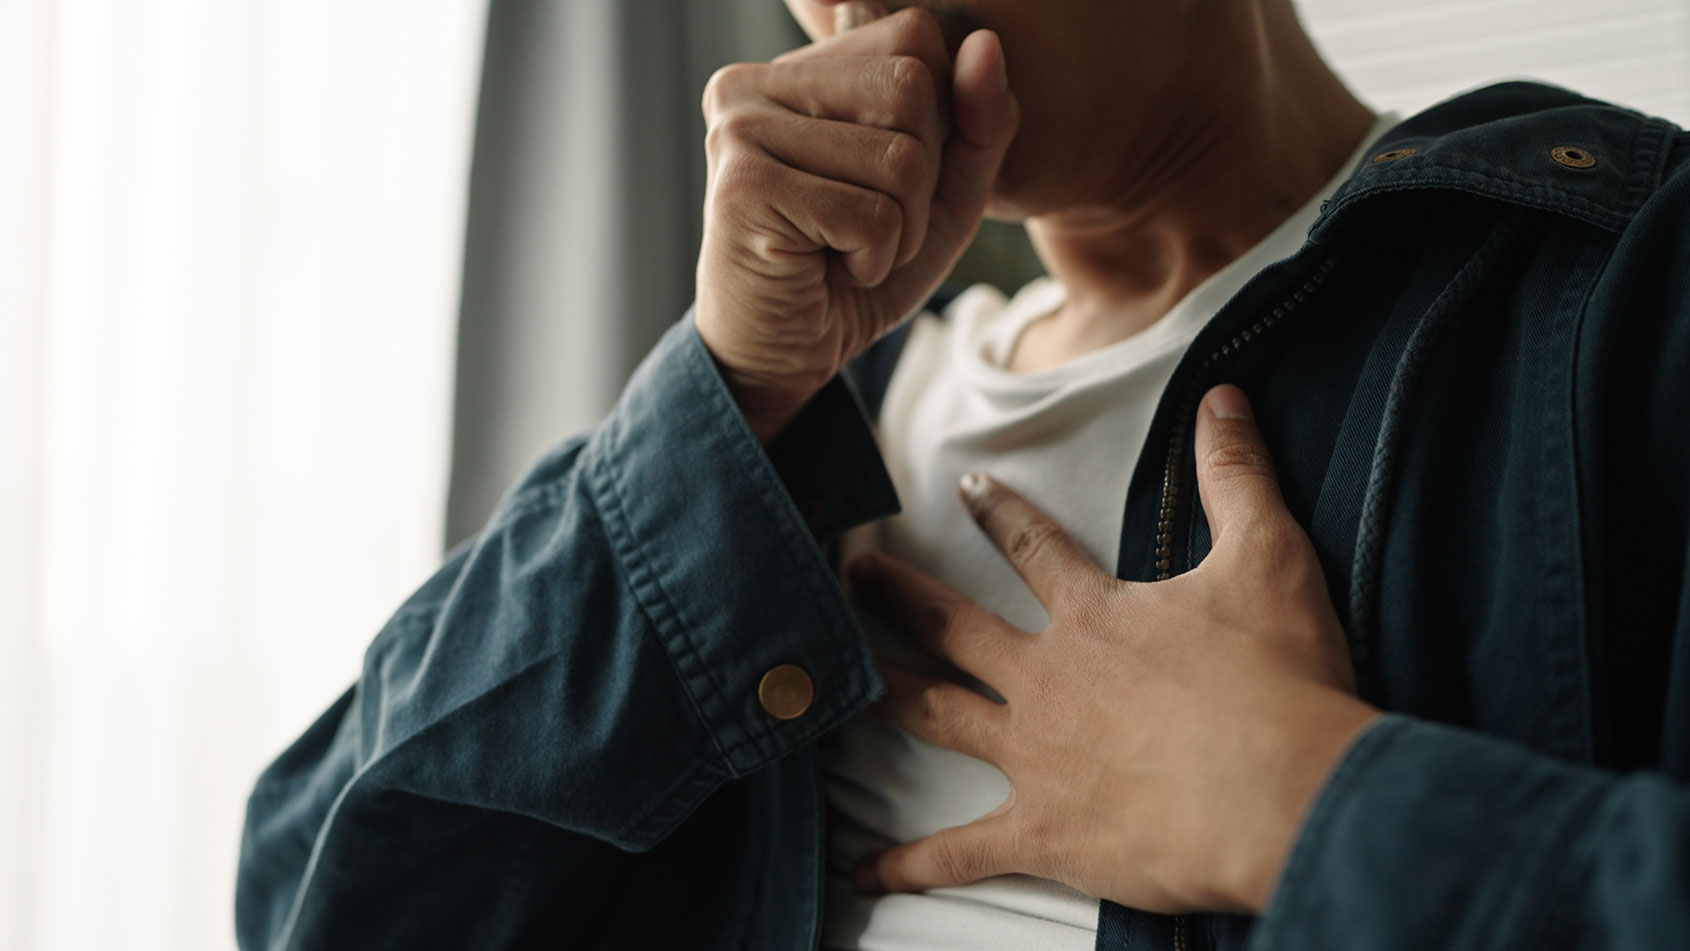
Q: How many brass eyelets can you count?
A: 2